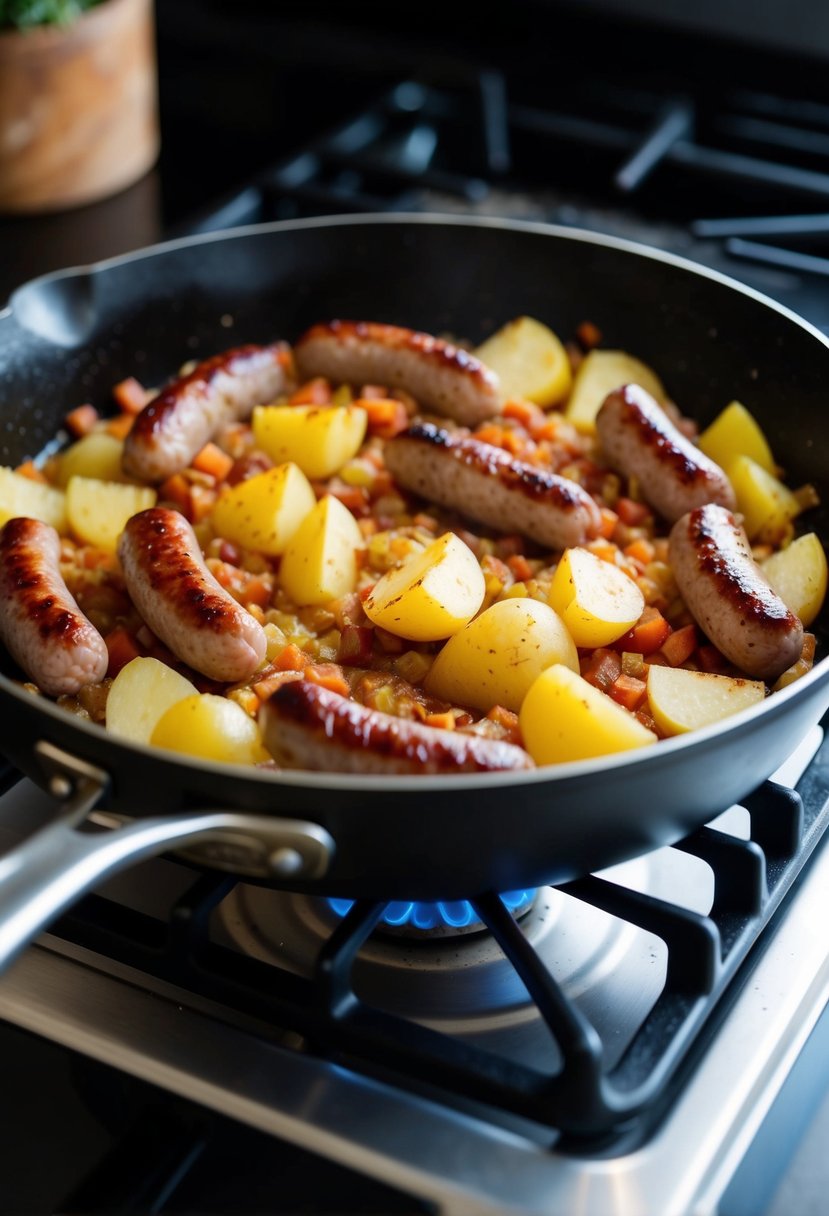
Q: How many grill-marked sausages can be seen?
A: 8